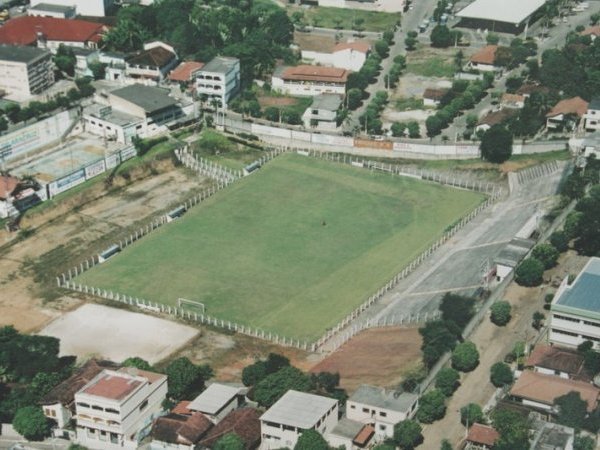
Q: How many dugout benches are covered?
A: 3